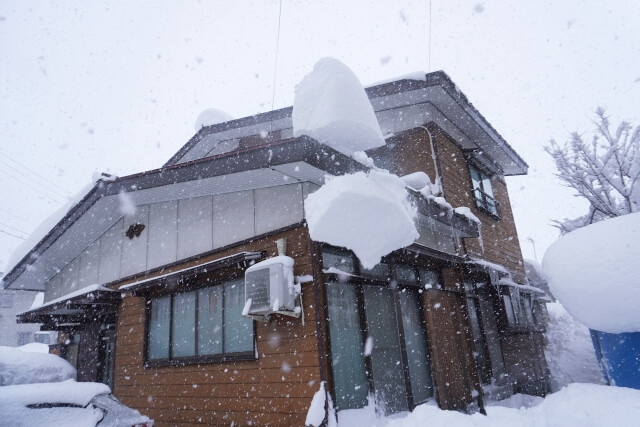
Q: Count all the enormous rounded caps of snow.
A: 3